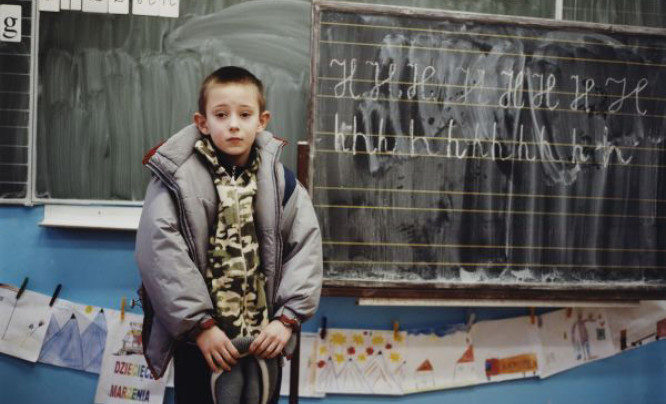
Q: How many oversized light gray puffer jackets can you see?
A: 1